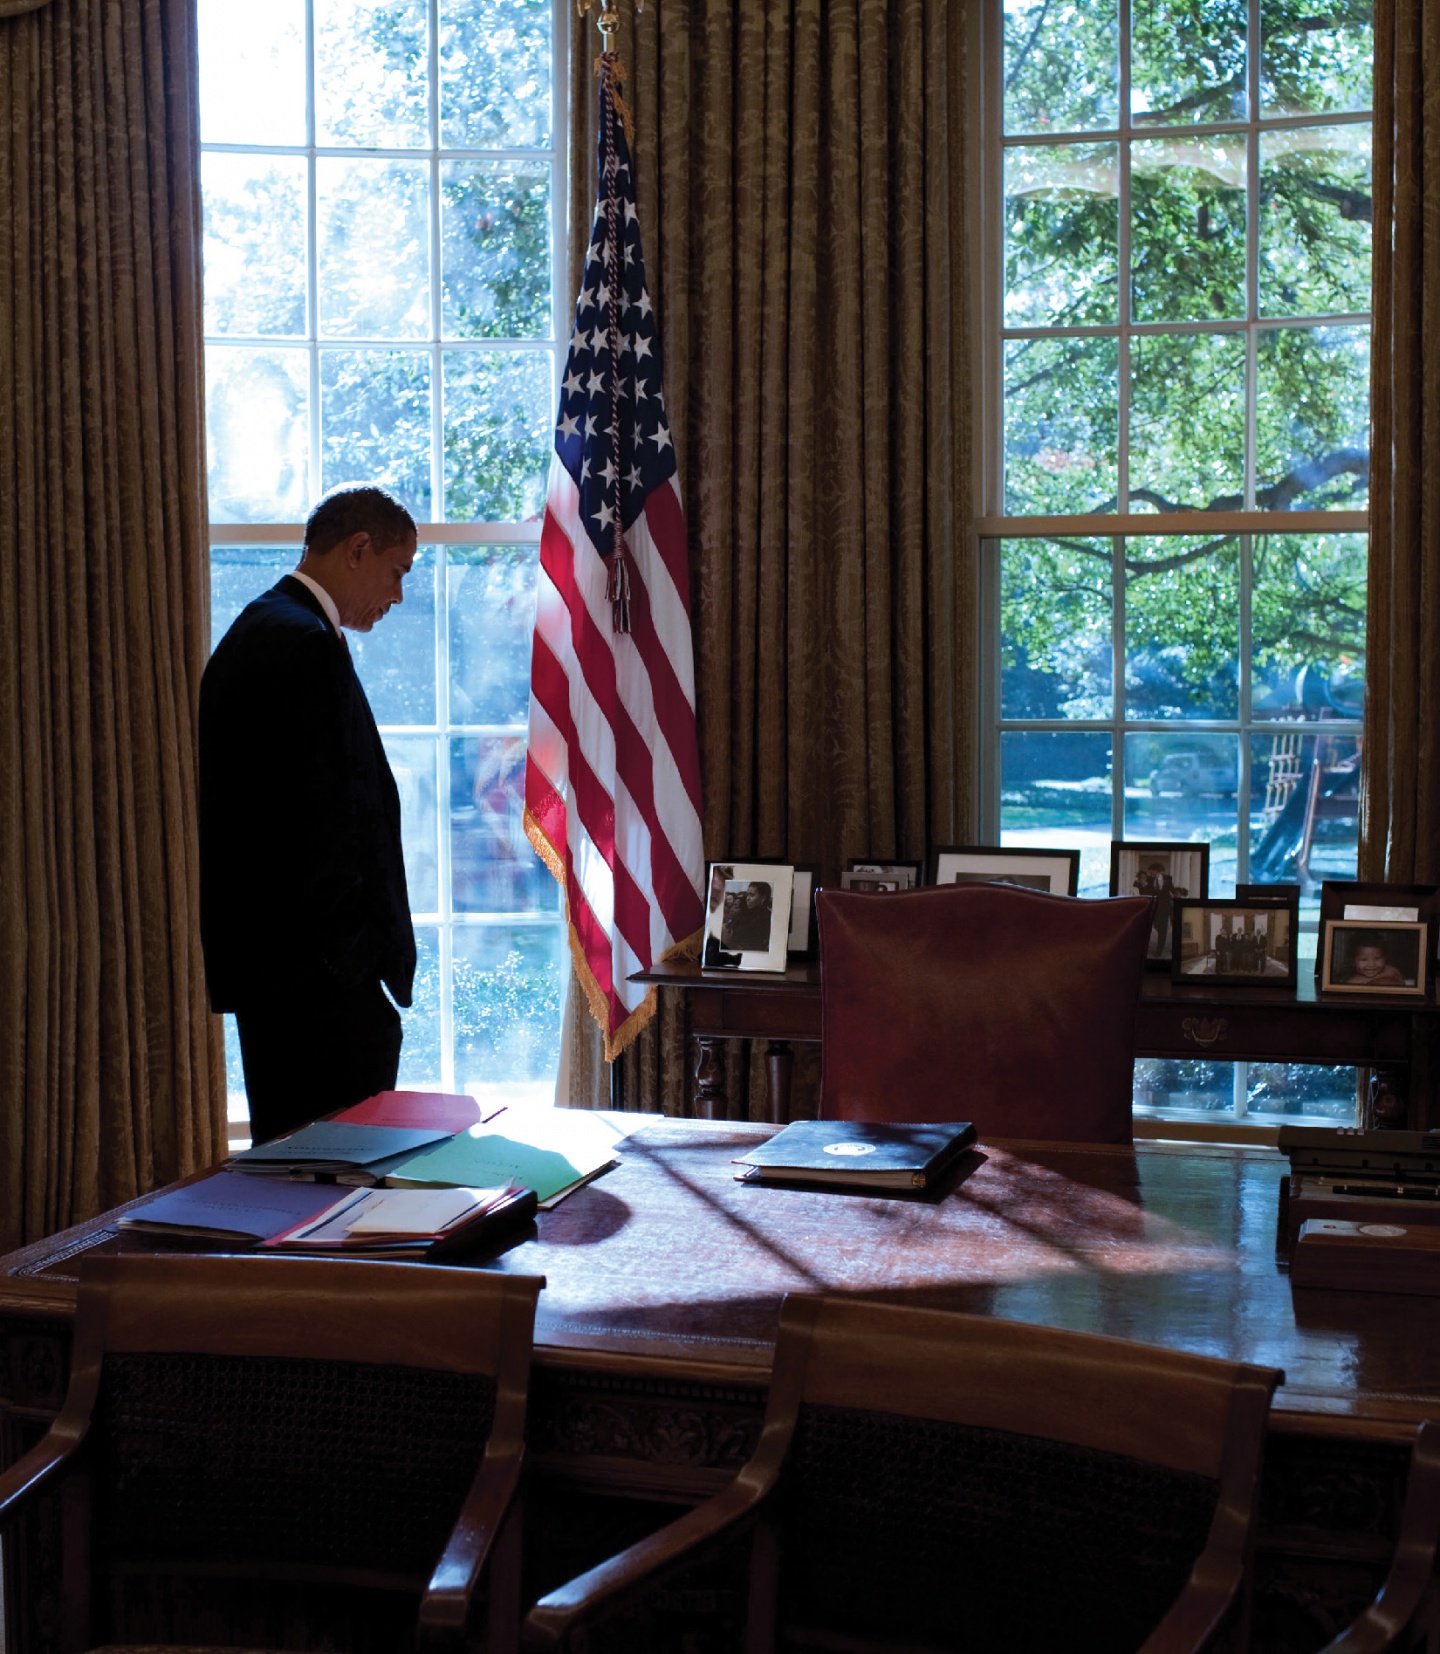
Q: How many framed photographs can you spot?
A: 10